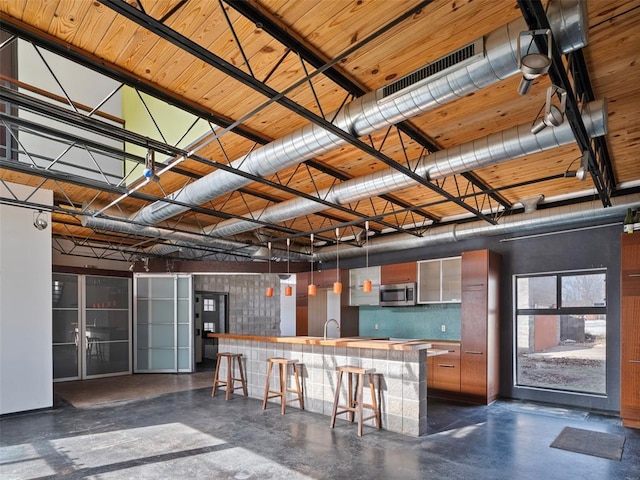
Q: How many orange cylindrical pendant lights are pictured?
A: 5